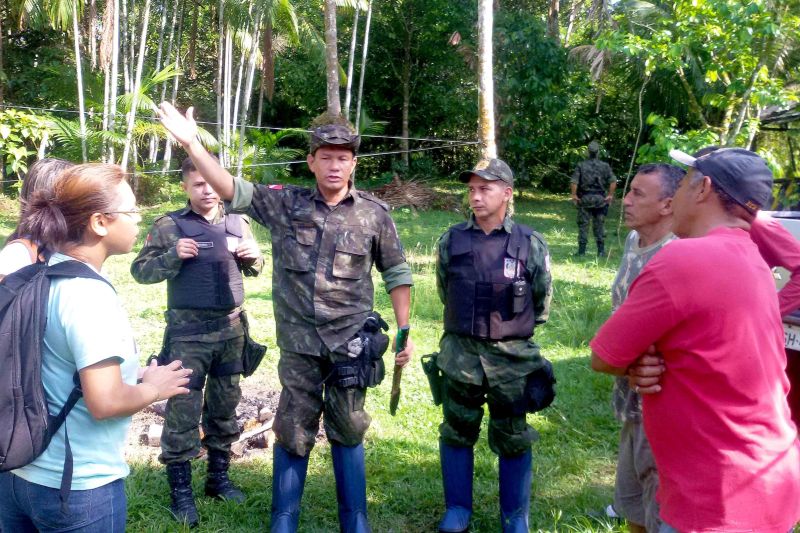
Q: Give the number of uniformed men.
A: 4